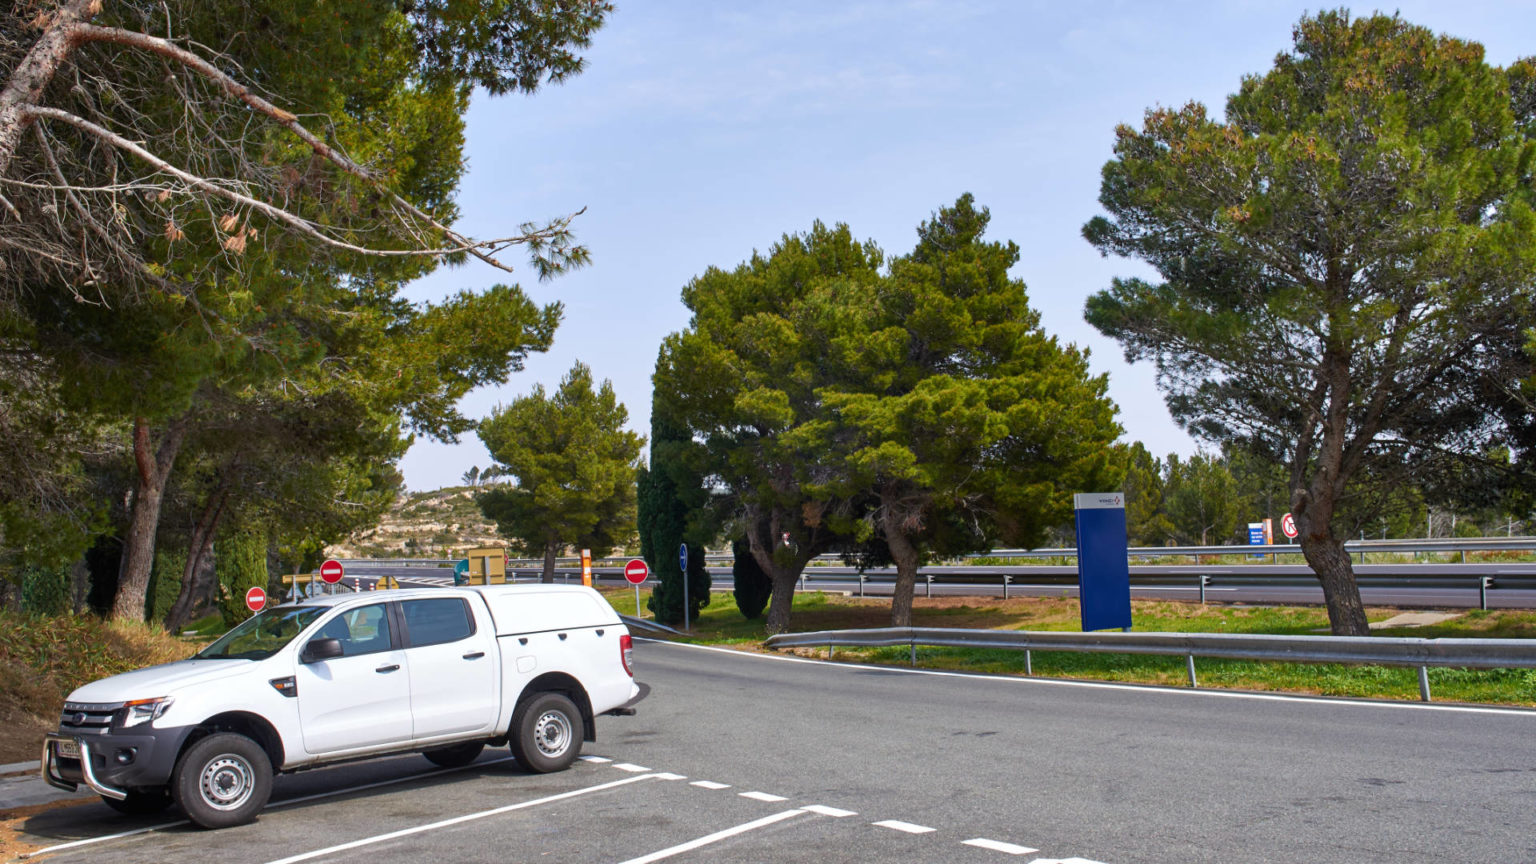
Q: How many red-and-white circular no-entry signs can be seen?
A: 3